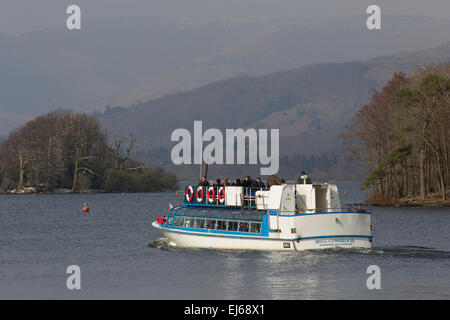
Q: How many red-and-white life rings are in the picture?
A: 4